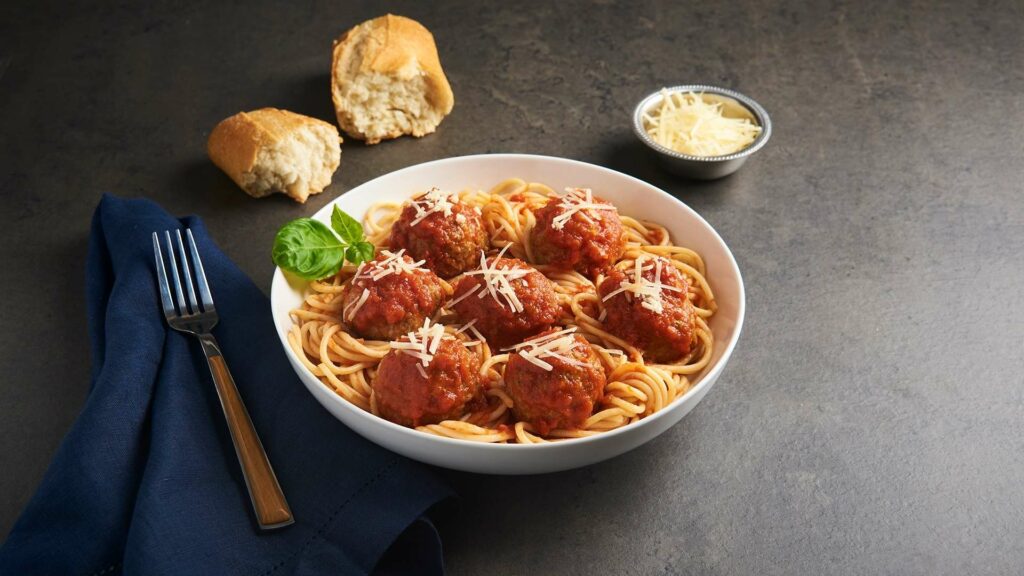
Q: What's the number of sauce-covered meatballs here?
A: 7